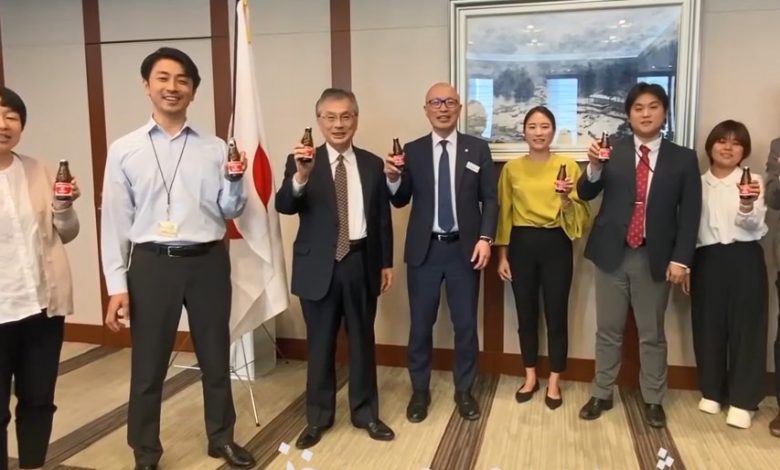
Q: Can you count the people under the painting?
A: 3